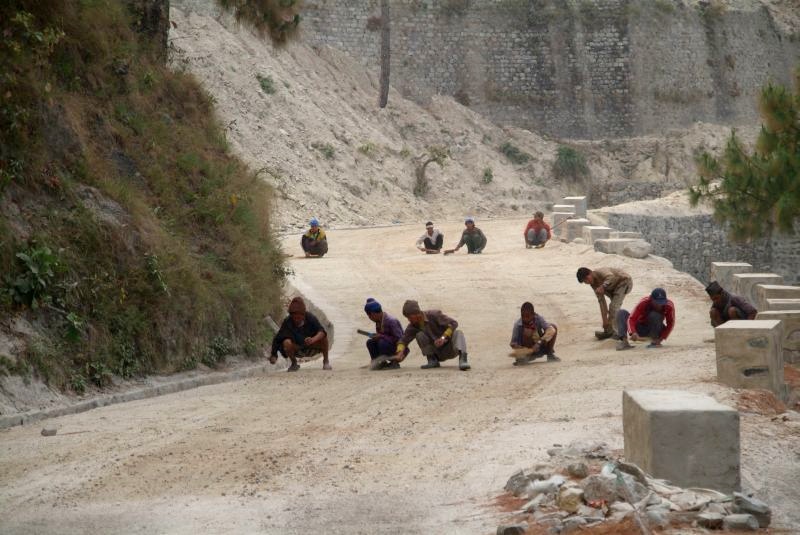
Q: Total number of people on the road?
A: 11